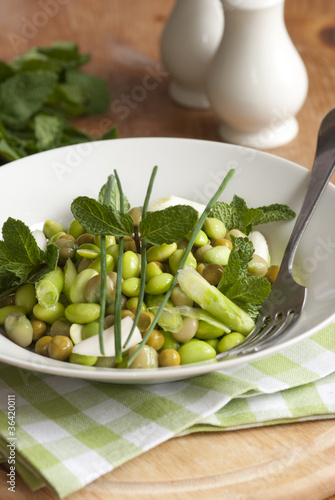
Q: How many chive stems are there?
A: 4